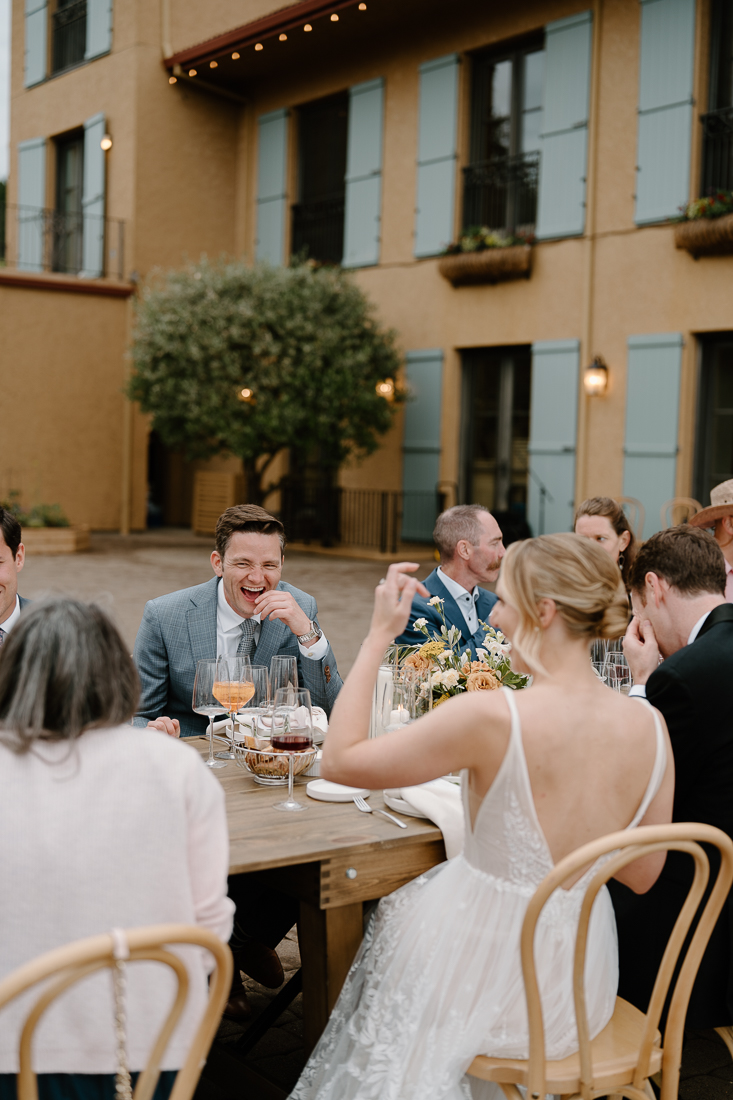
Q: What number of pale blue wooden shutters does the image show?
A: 12